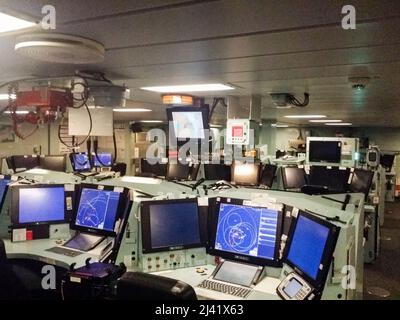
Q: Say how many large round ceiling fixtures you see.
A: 1